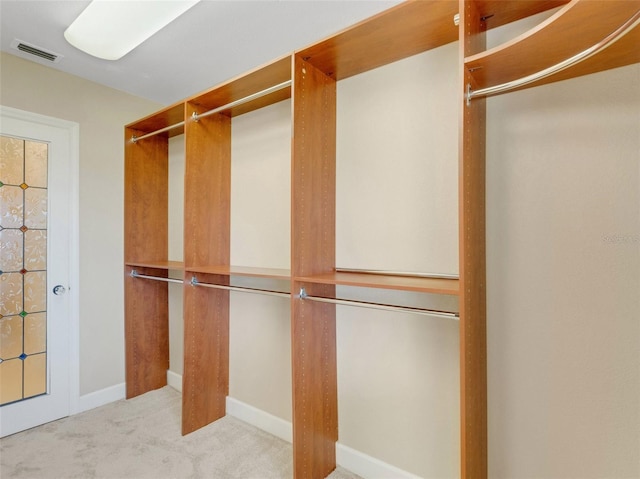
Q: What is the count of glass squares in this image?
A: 12